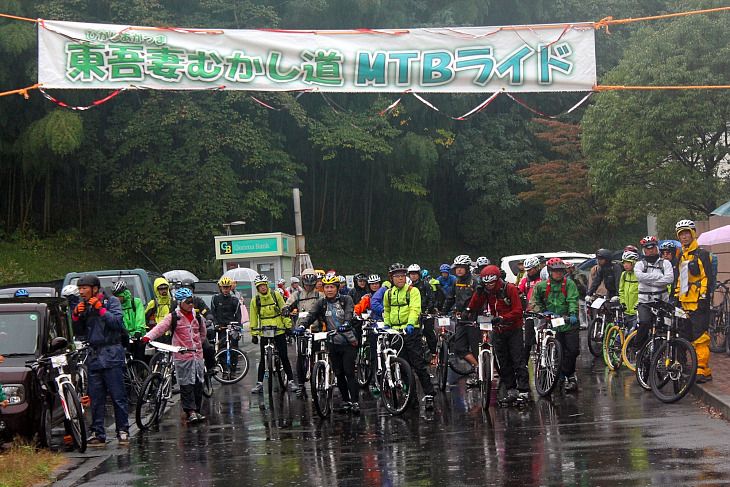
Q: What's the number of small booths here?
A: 1